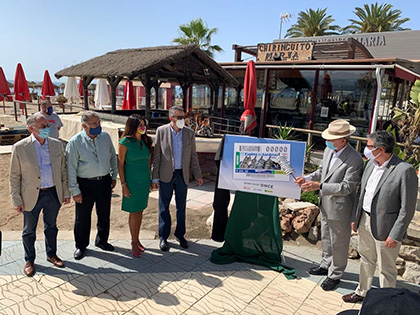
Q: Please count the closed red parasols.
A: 6